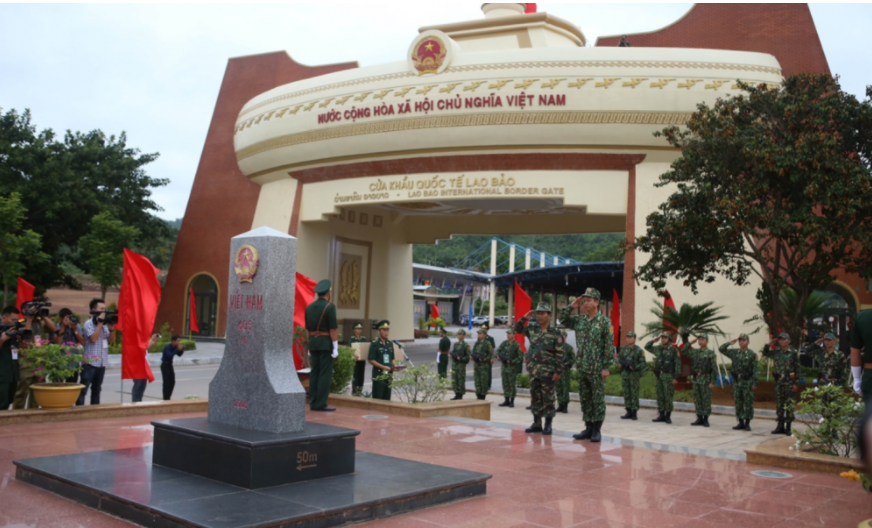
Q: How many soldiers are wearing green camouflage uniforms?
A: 12